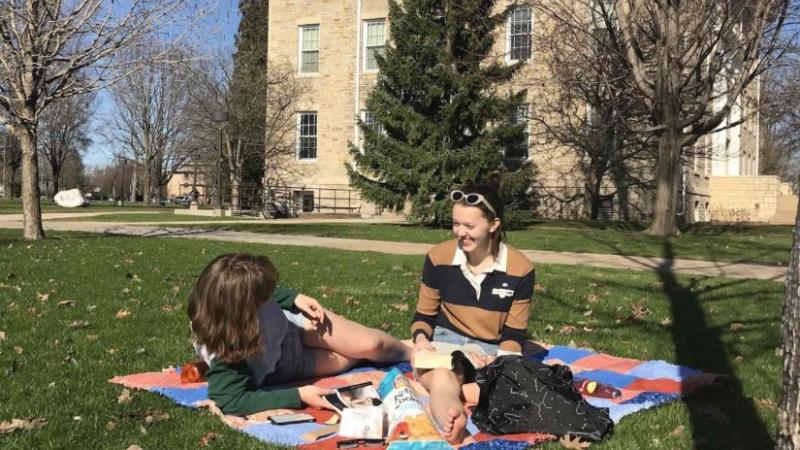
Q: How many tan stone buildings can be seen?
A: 1